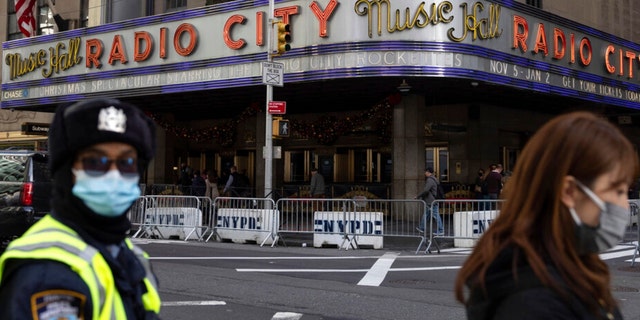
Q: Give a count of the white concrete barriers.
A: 4